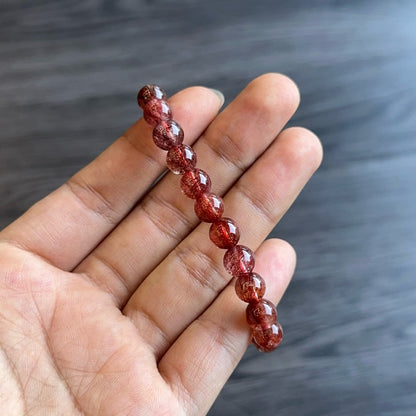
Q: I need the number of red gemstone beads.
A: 11